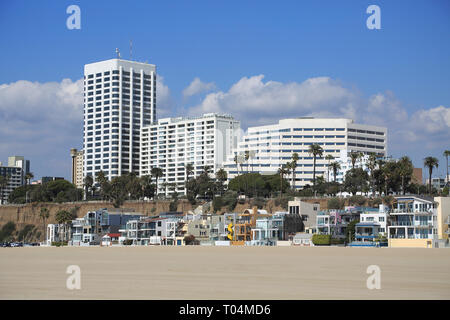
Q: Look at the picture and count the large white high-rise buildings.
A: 3